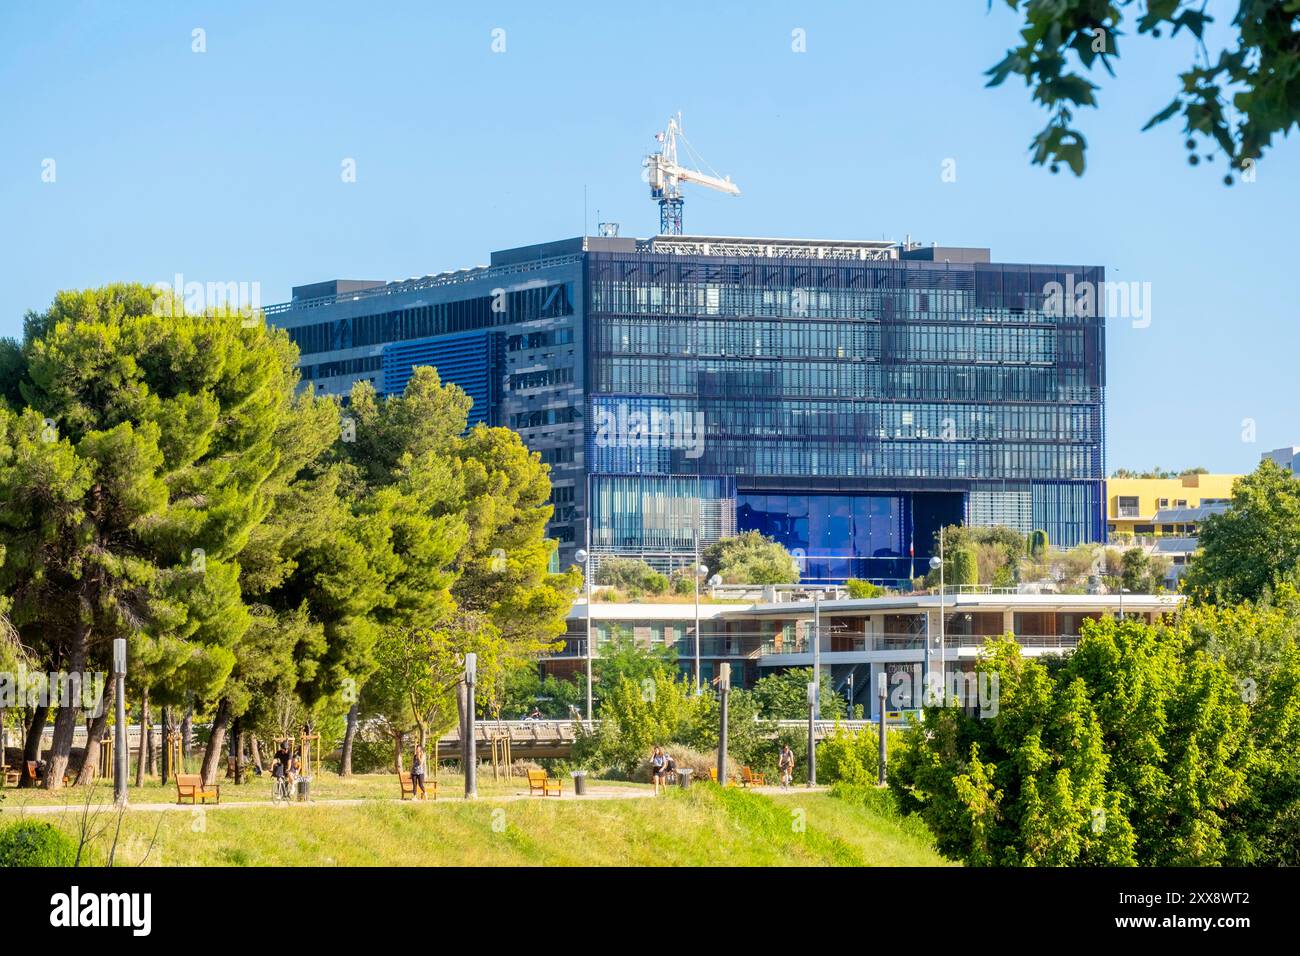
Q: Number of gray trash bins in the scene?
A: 3